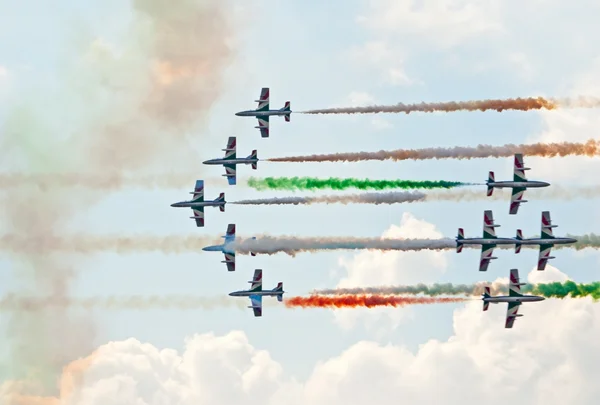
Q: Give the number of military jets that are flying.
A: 9